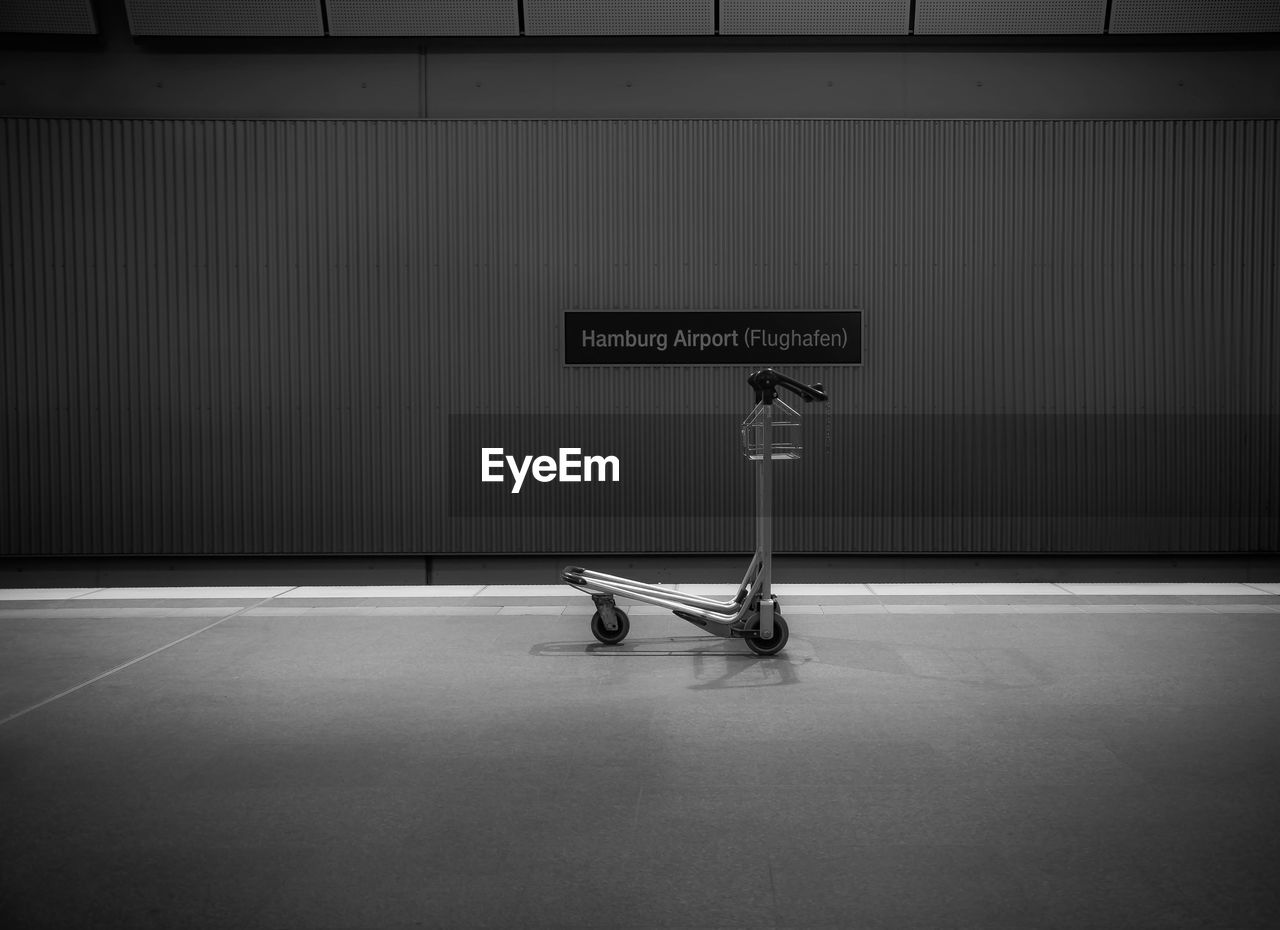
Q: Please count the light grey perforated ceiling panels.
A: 7